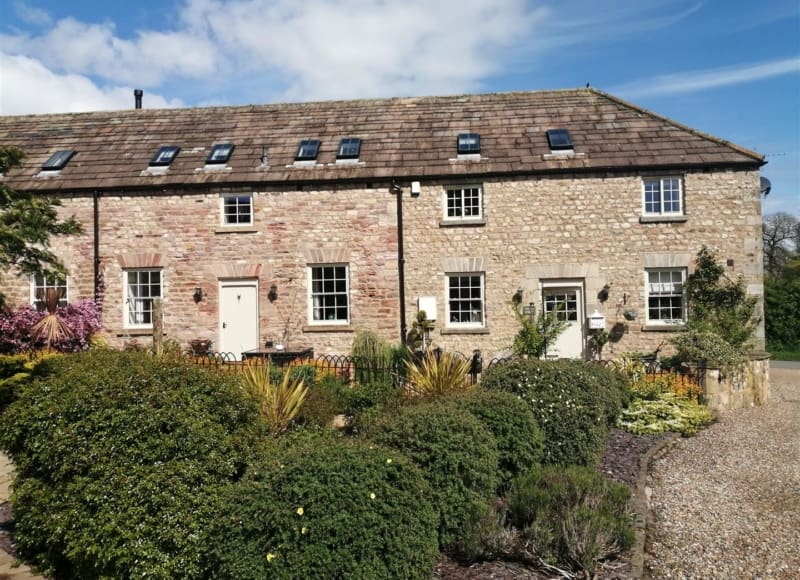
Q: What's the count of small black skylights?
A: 7